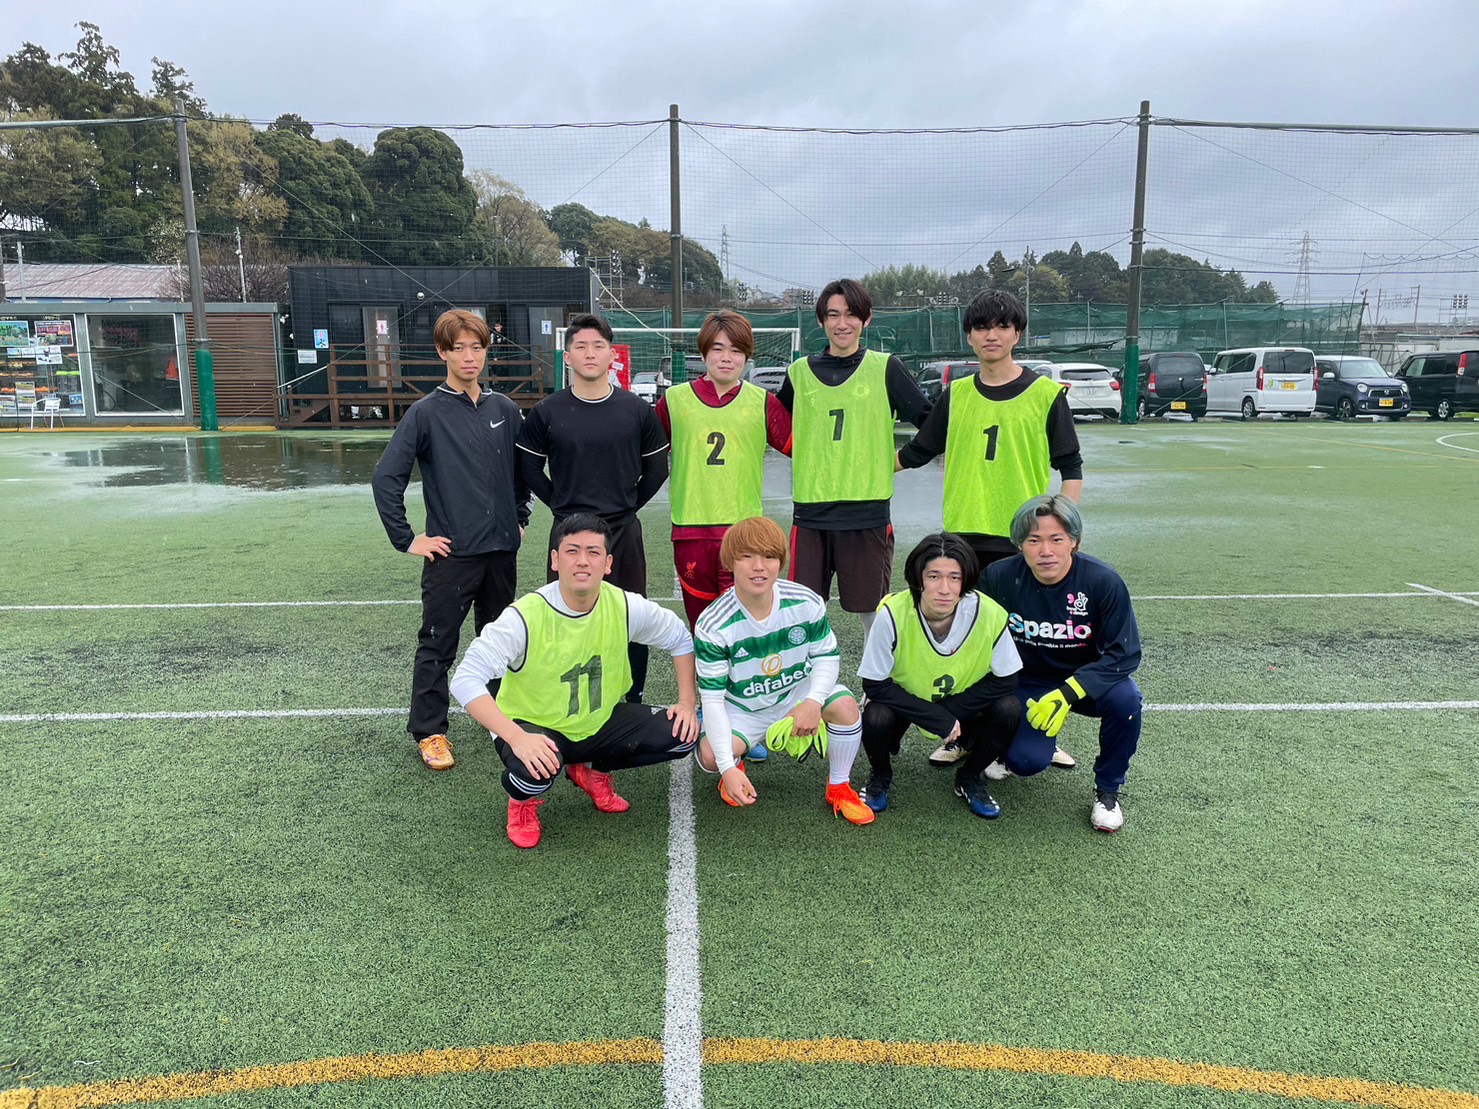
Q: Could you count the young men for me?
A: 9